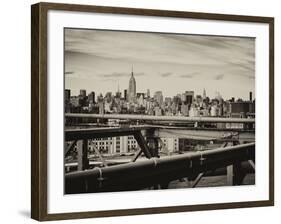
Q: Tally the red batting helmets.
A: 0